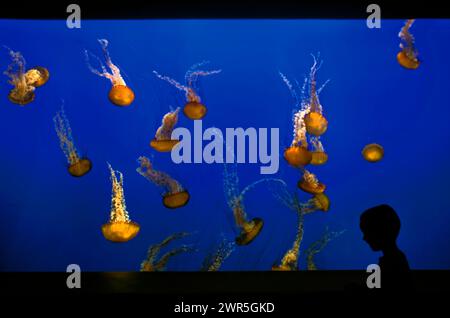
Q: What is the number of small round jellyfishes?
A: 1